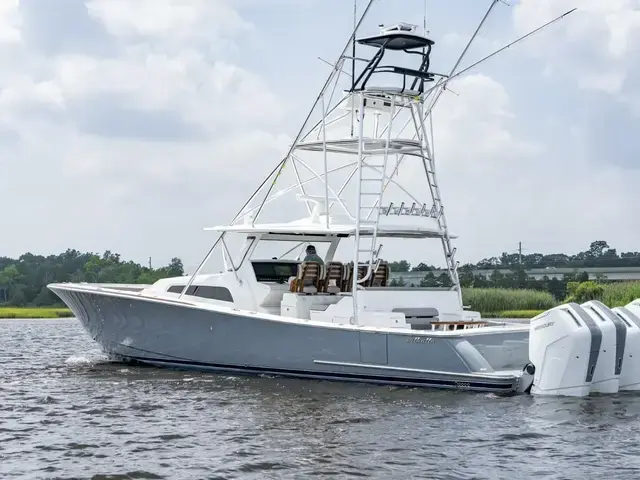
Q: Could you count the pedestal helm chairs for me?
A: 4